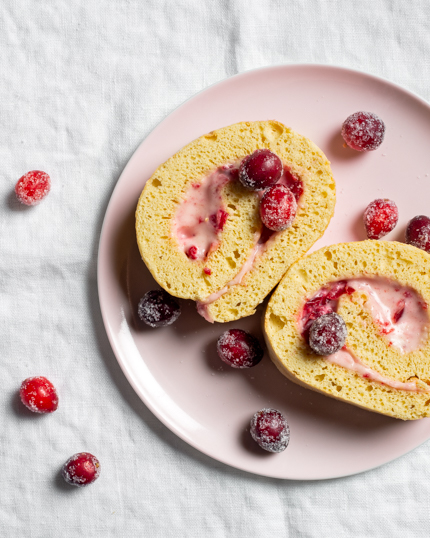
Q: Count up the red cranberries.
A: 12